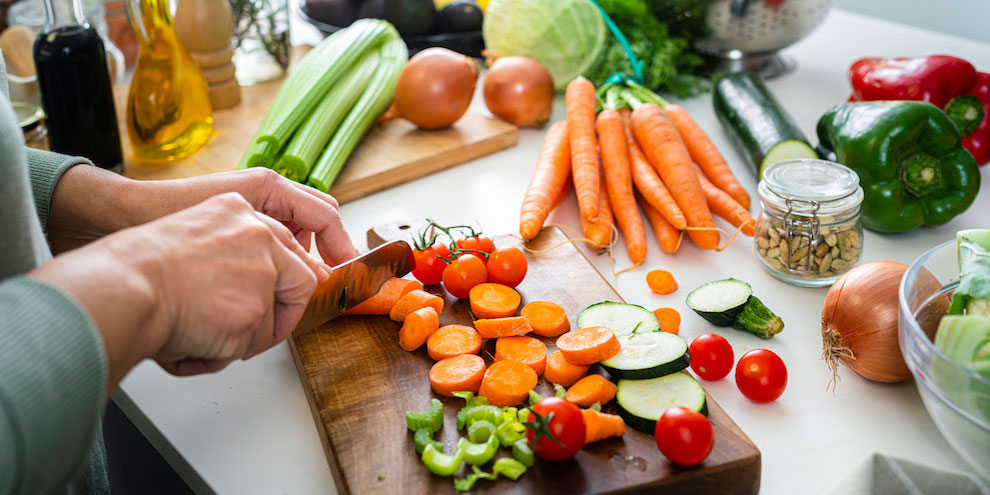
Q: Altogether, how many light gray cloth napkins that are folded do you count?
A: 1